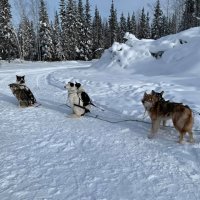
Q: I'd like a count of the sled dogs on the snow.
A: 6